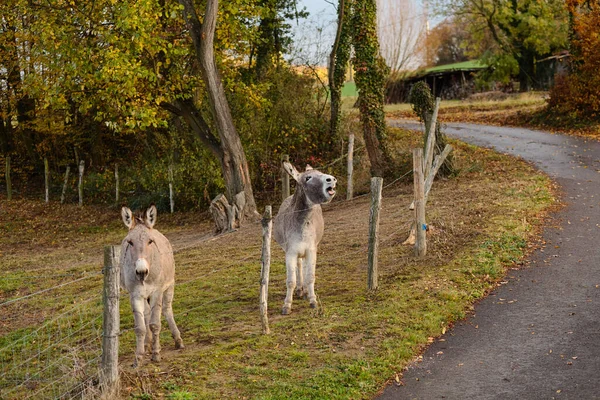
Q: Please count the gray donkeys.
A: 2